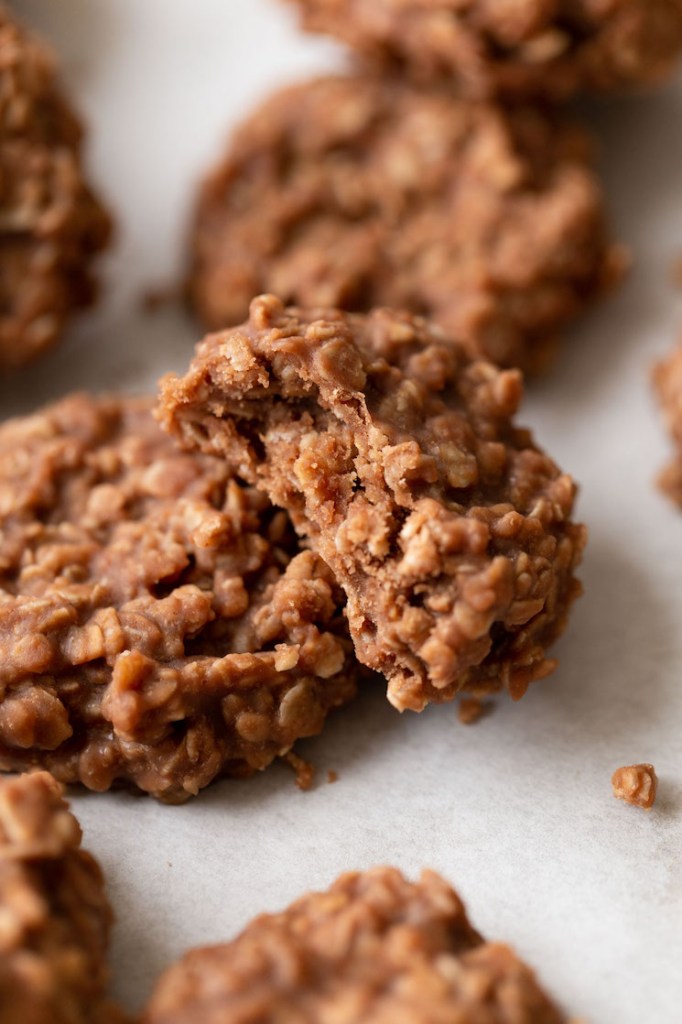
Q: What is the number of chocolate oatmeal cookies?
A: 8